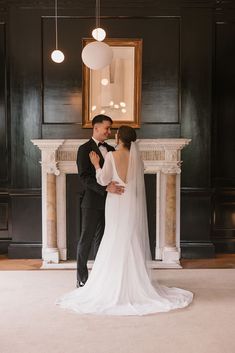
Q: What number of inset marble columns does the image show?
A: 2